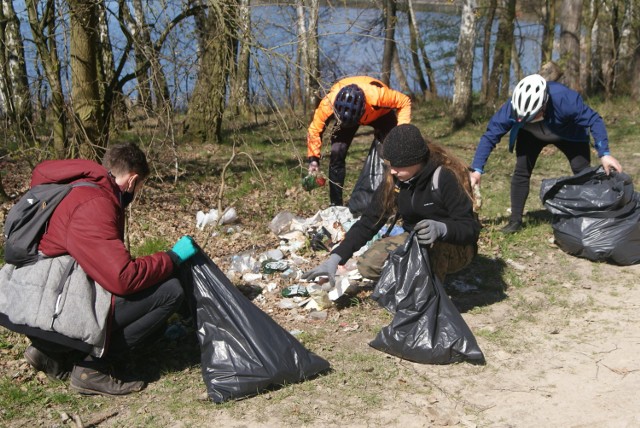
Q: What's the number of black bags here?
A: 4